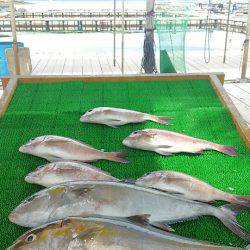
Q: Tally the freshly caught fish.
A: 7